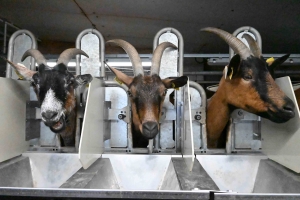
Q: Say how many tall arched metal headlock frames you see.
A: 4